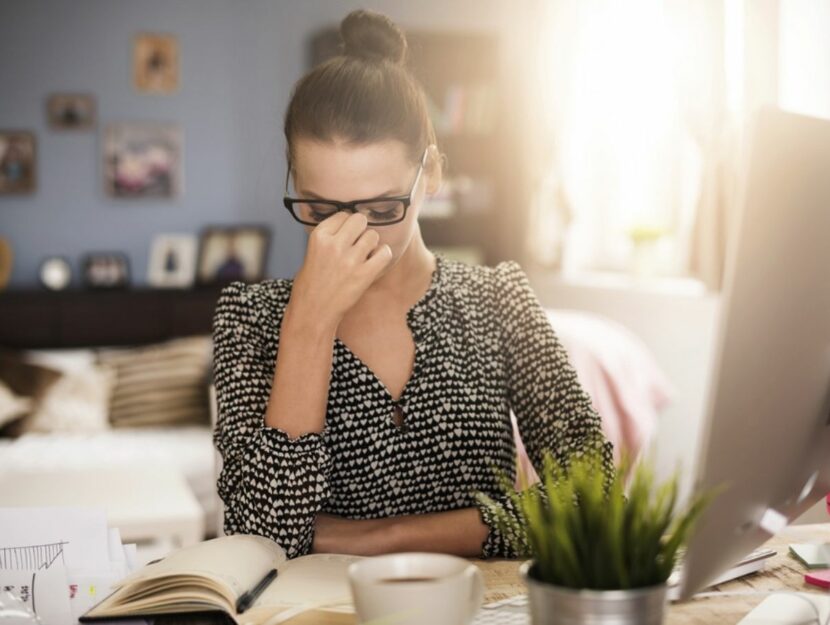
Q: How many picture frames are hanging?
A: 4